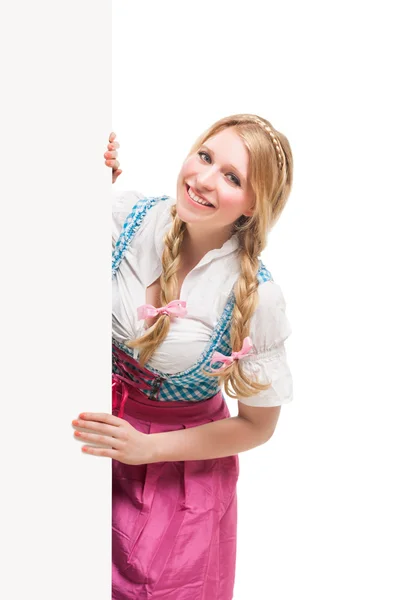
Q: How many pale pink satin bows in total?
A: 2